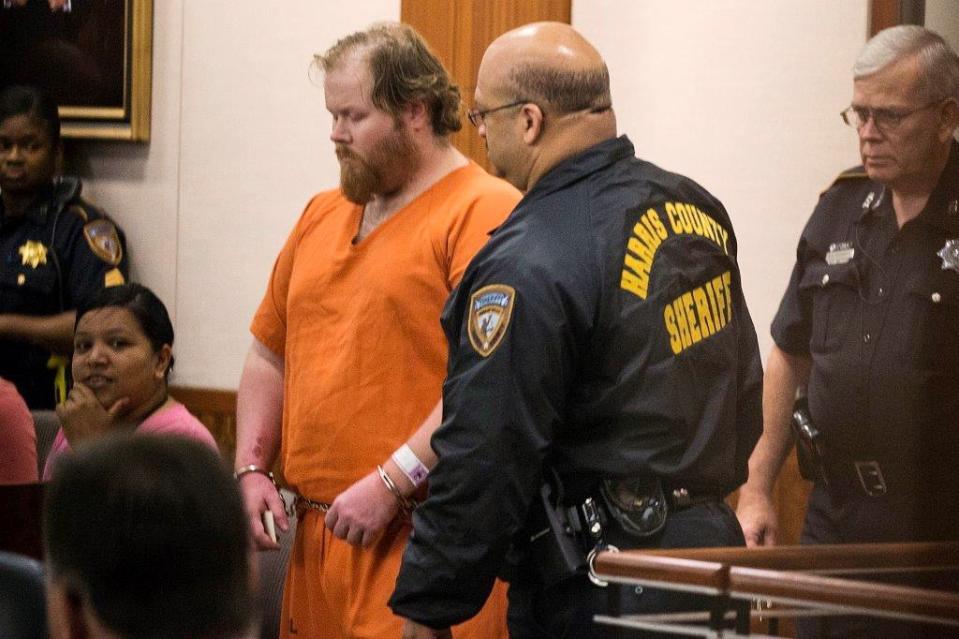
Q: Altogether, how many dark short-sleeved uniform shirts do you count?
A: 2